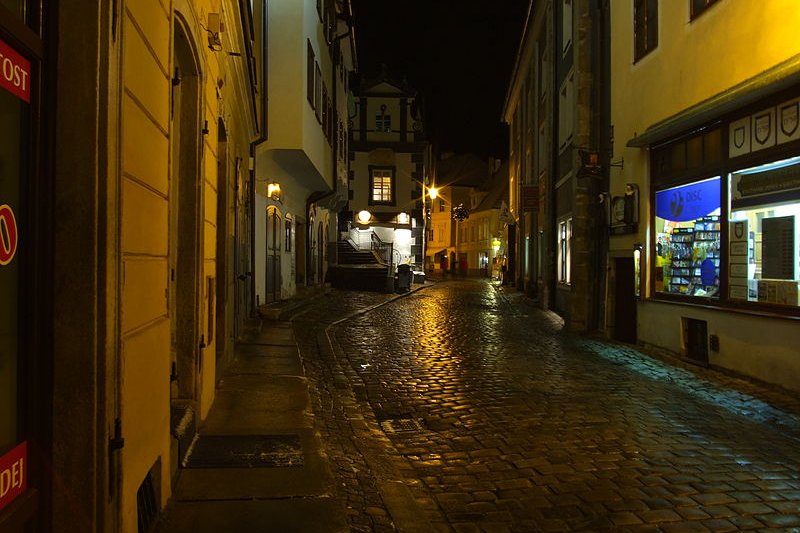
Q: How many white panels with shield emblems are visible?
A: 3